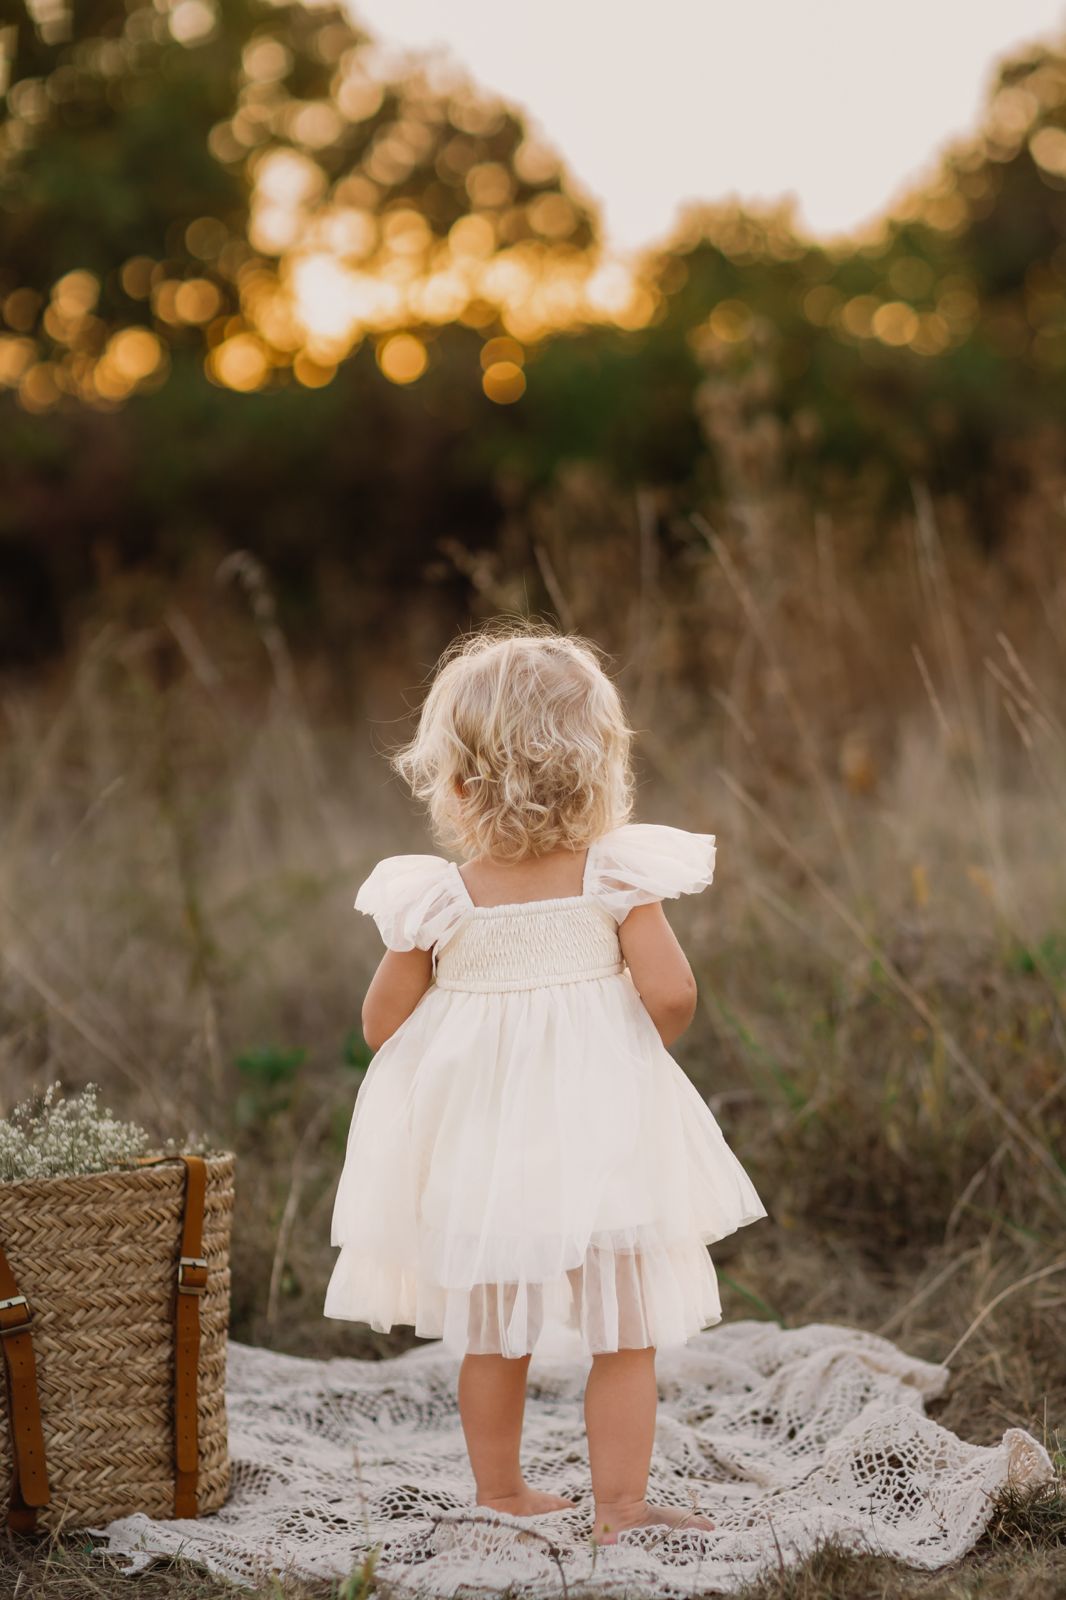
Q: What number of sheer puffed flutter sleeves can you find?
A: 2